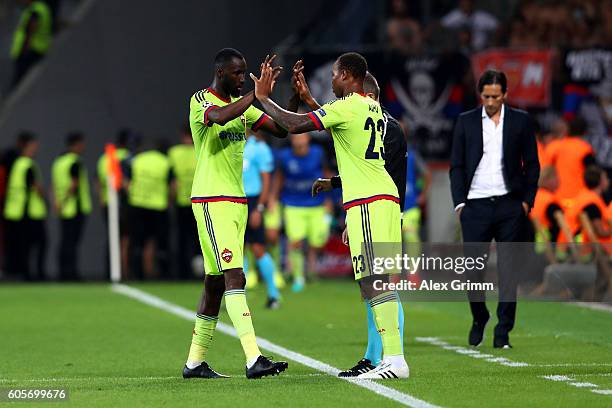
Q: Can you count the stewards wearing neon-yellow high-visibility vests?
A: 6